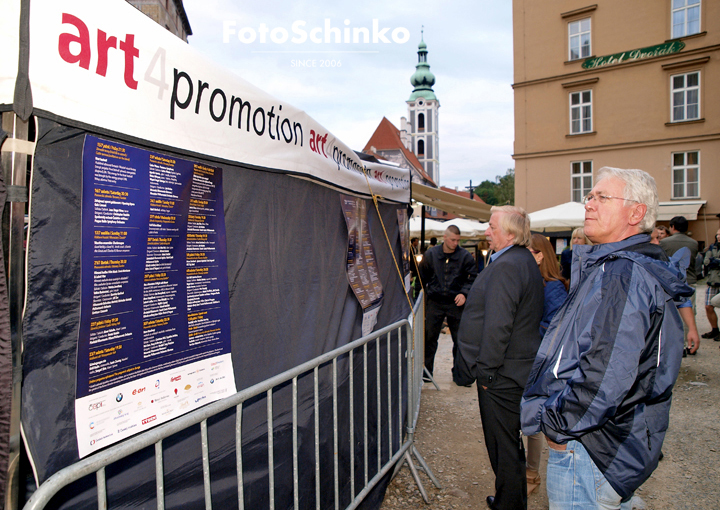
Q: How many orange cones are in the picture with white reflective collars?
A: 0